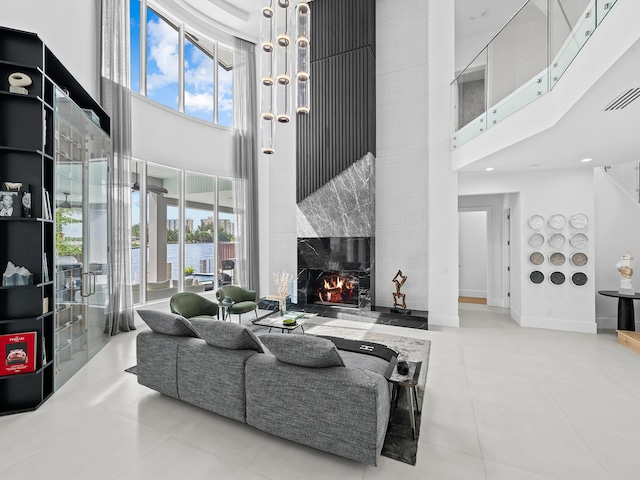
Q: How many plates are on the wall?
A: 12